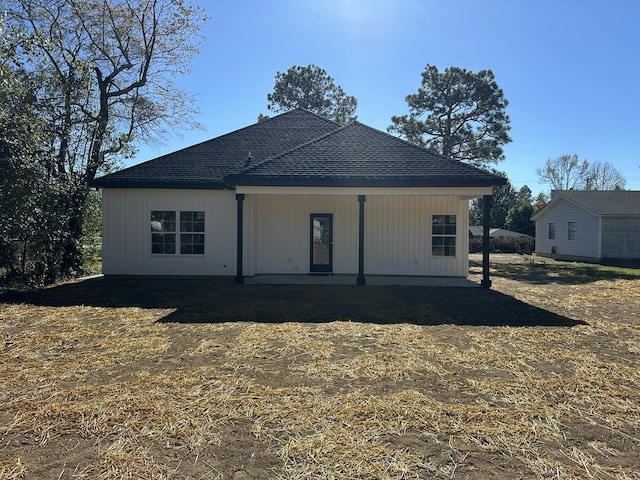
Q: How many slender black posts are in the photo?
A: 3